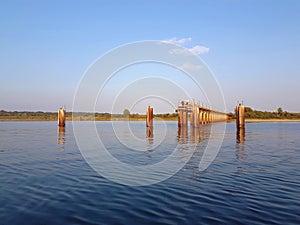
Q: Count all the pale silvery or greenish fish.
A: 0